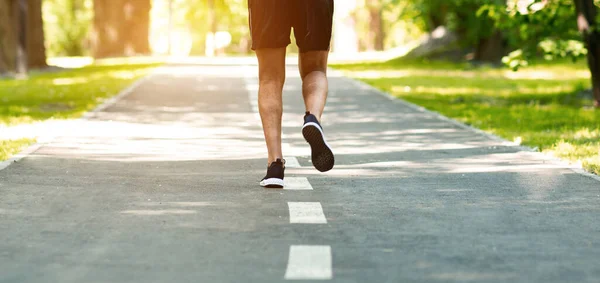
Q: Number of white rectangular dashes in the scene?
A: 4